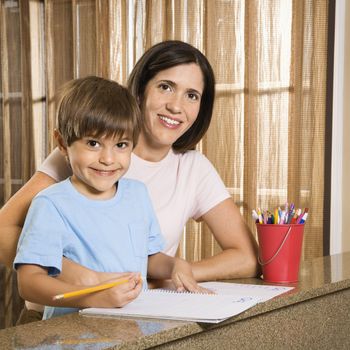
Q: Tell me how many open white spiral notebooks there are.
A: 1